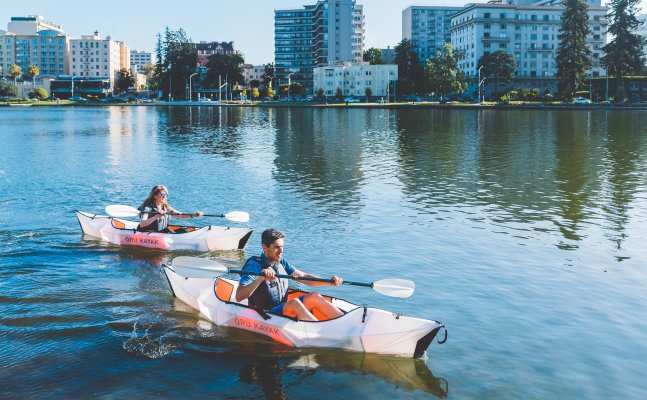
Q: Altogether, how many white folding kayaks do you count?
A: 2